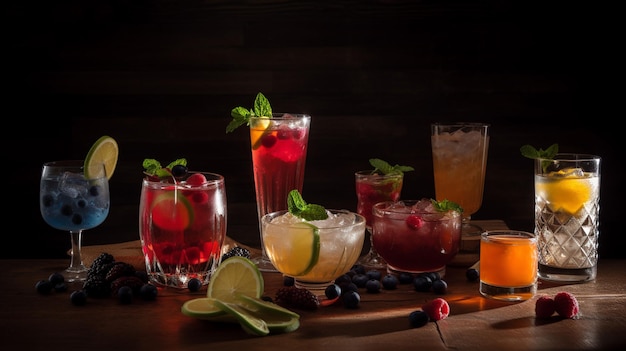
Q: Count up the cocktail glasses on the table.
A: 9